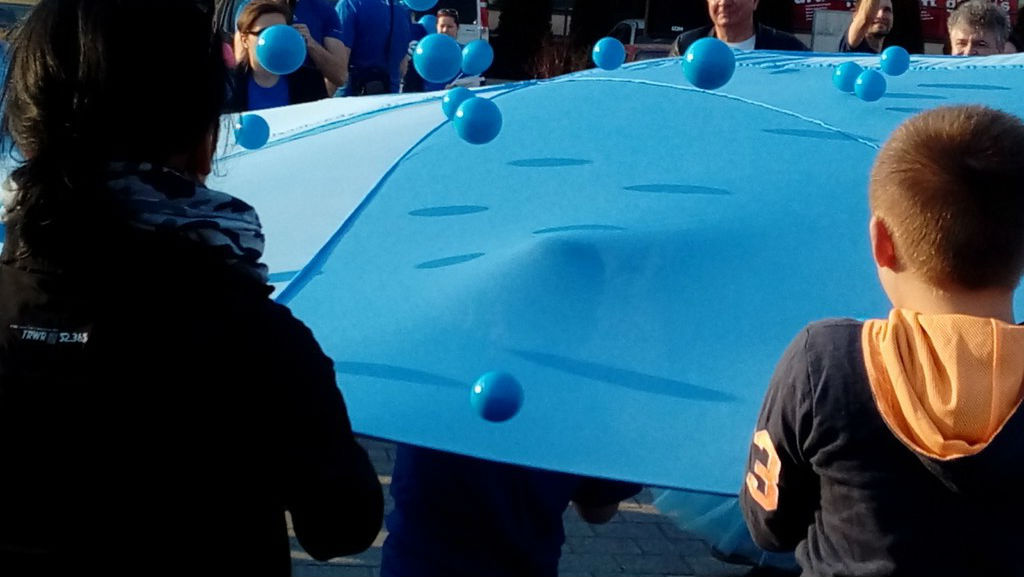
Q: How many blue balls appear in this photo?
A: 14